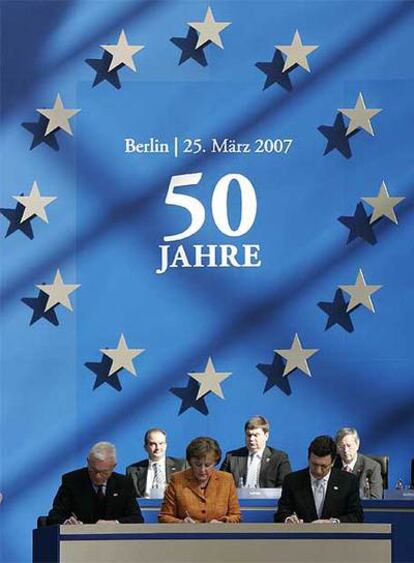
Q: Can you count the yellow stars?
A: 12